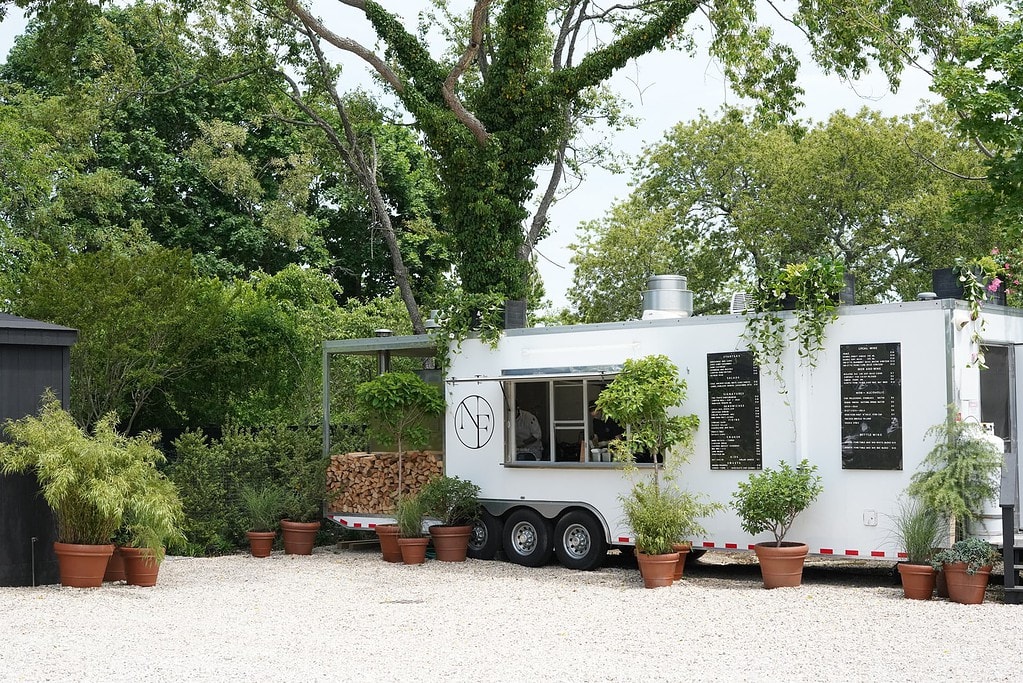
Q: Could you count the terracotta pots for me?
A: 14